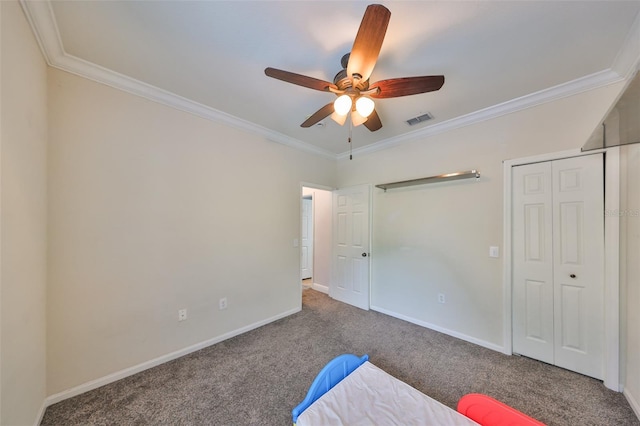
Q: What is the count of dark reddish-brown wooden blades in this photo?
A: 5